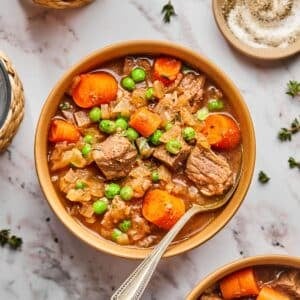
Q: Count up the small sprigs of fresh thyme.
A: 6